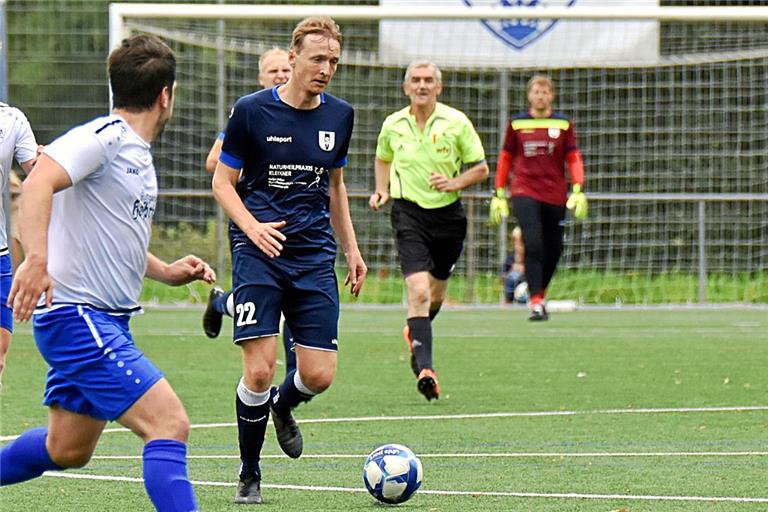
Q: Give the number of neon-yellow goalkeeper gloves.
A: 2